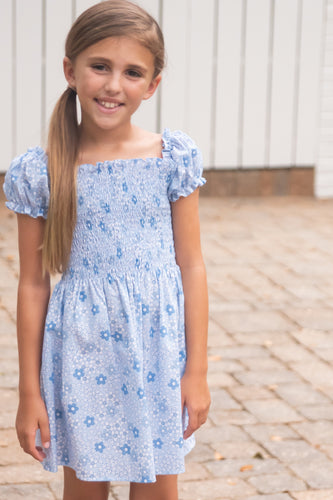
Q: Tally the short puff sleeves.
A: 2